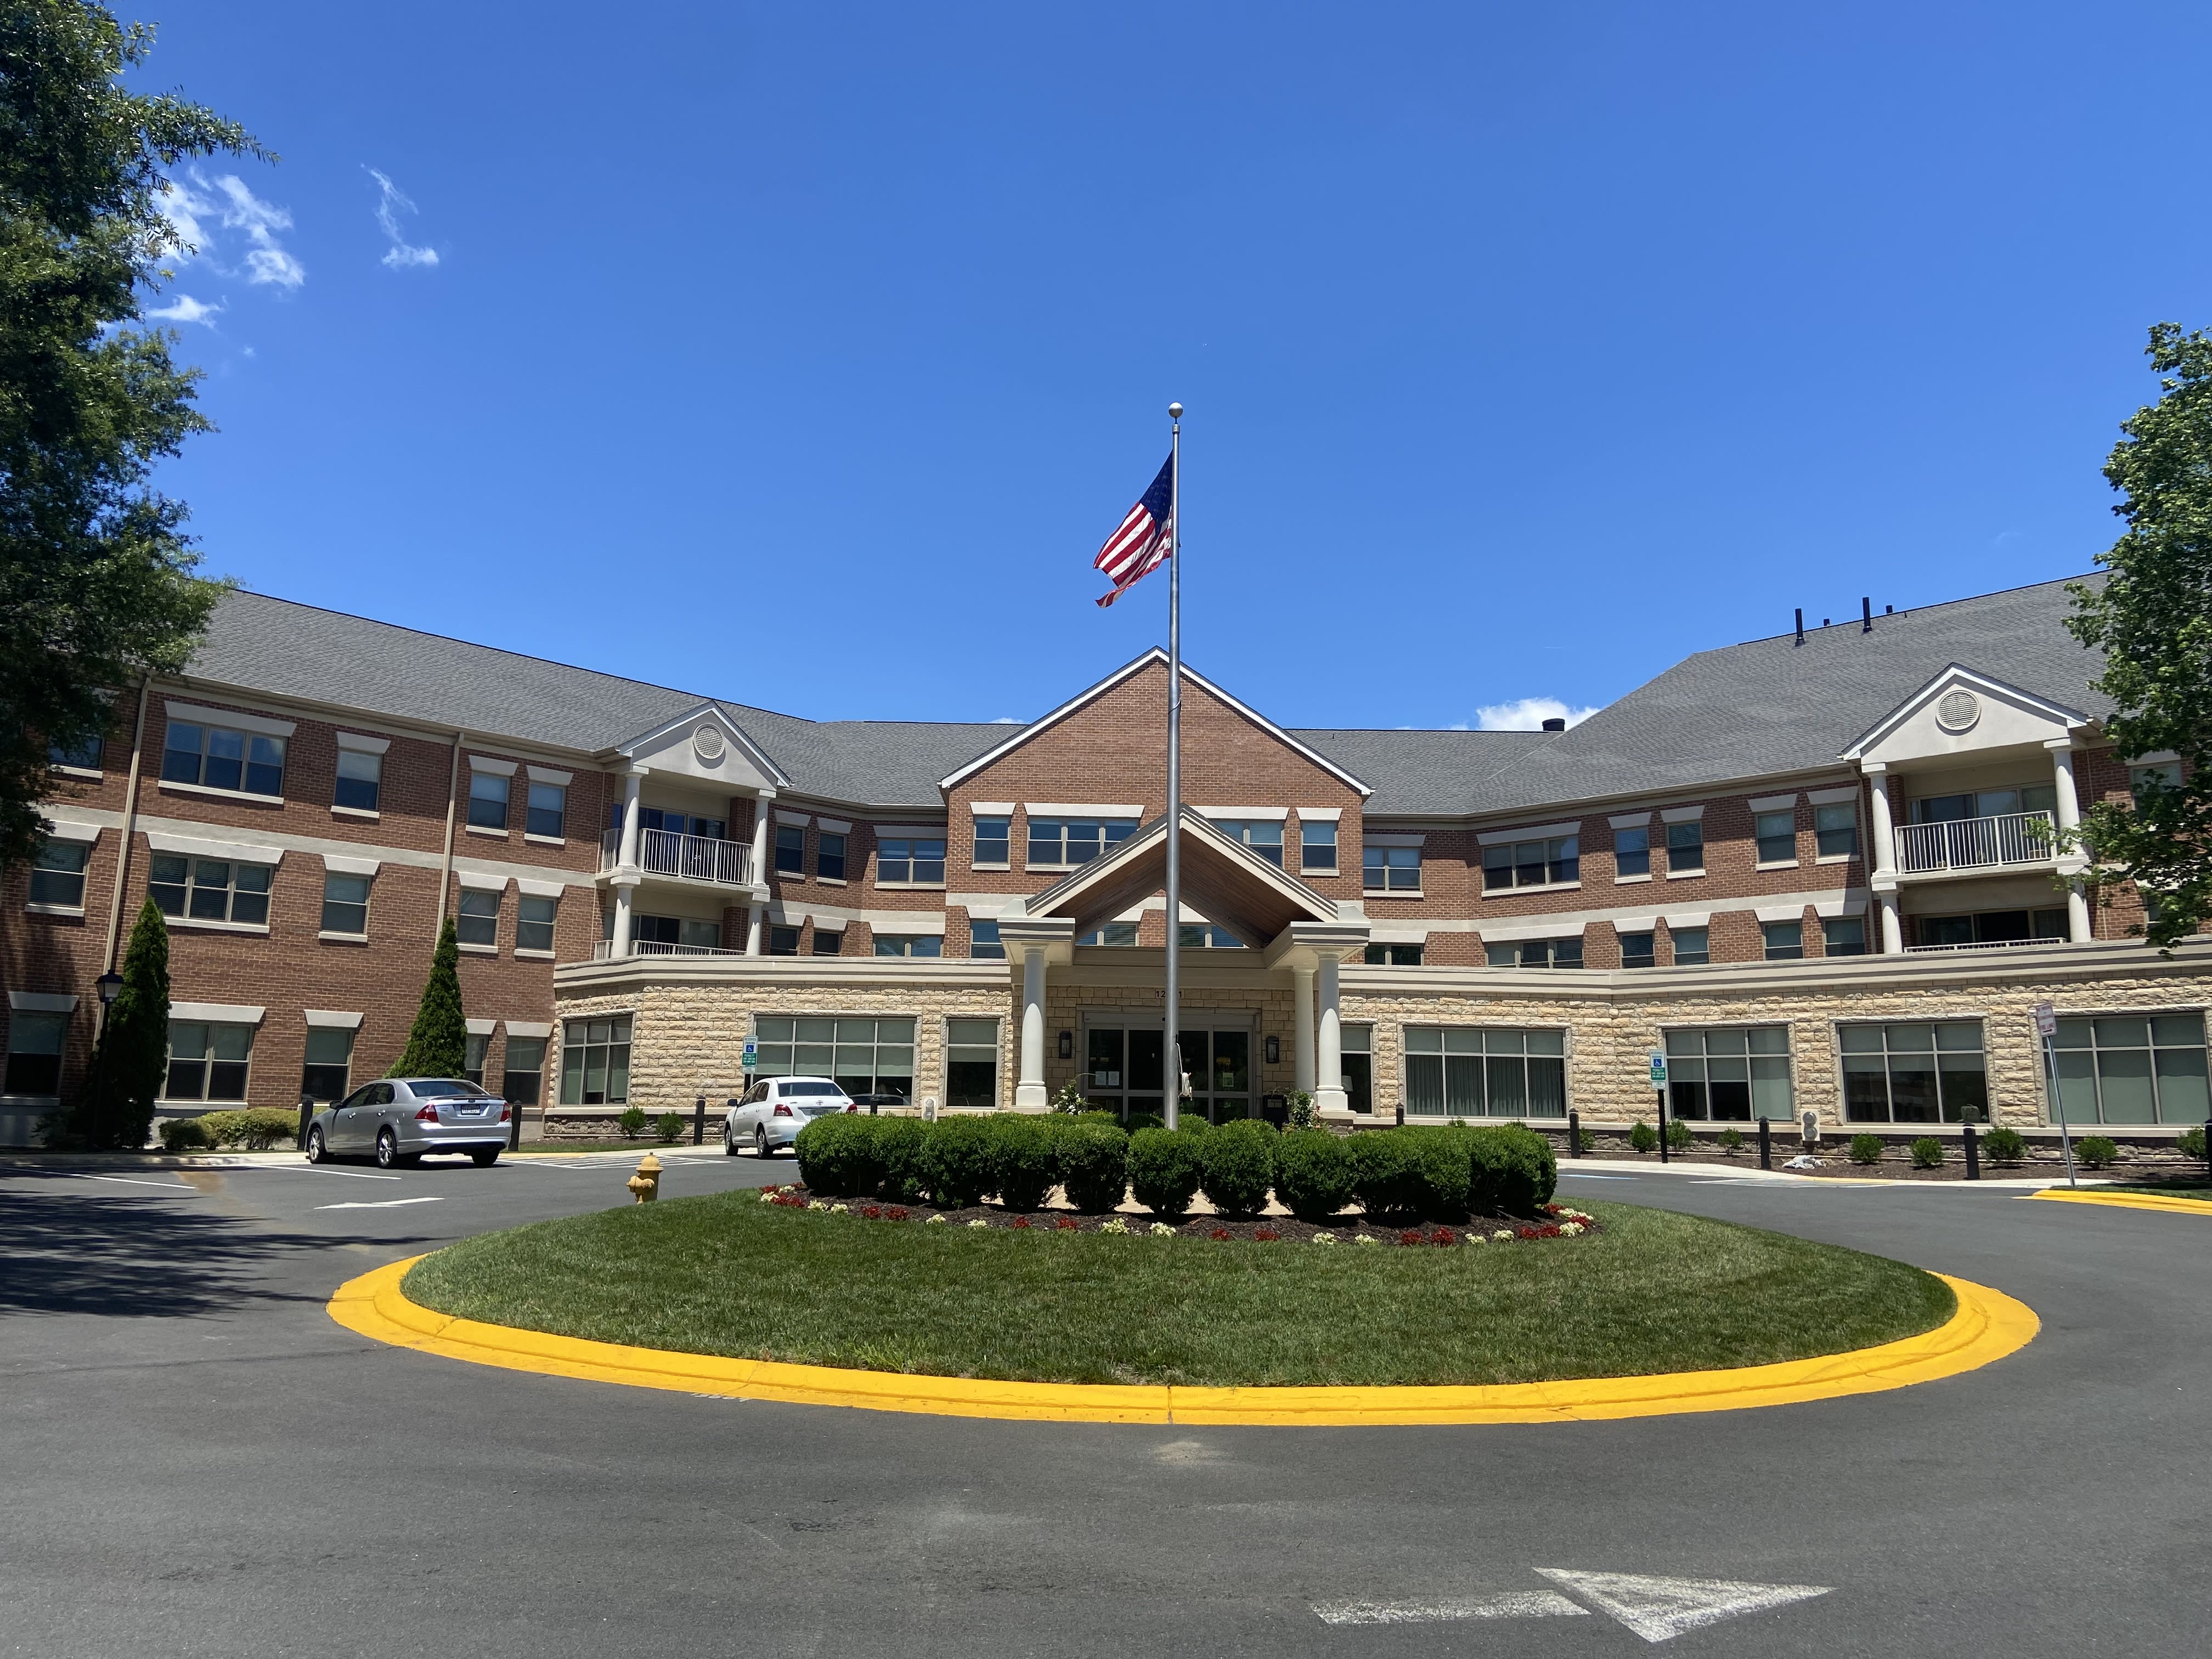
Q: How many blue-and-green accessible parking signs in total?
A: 2